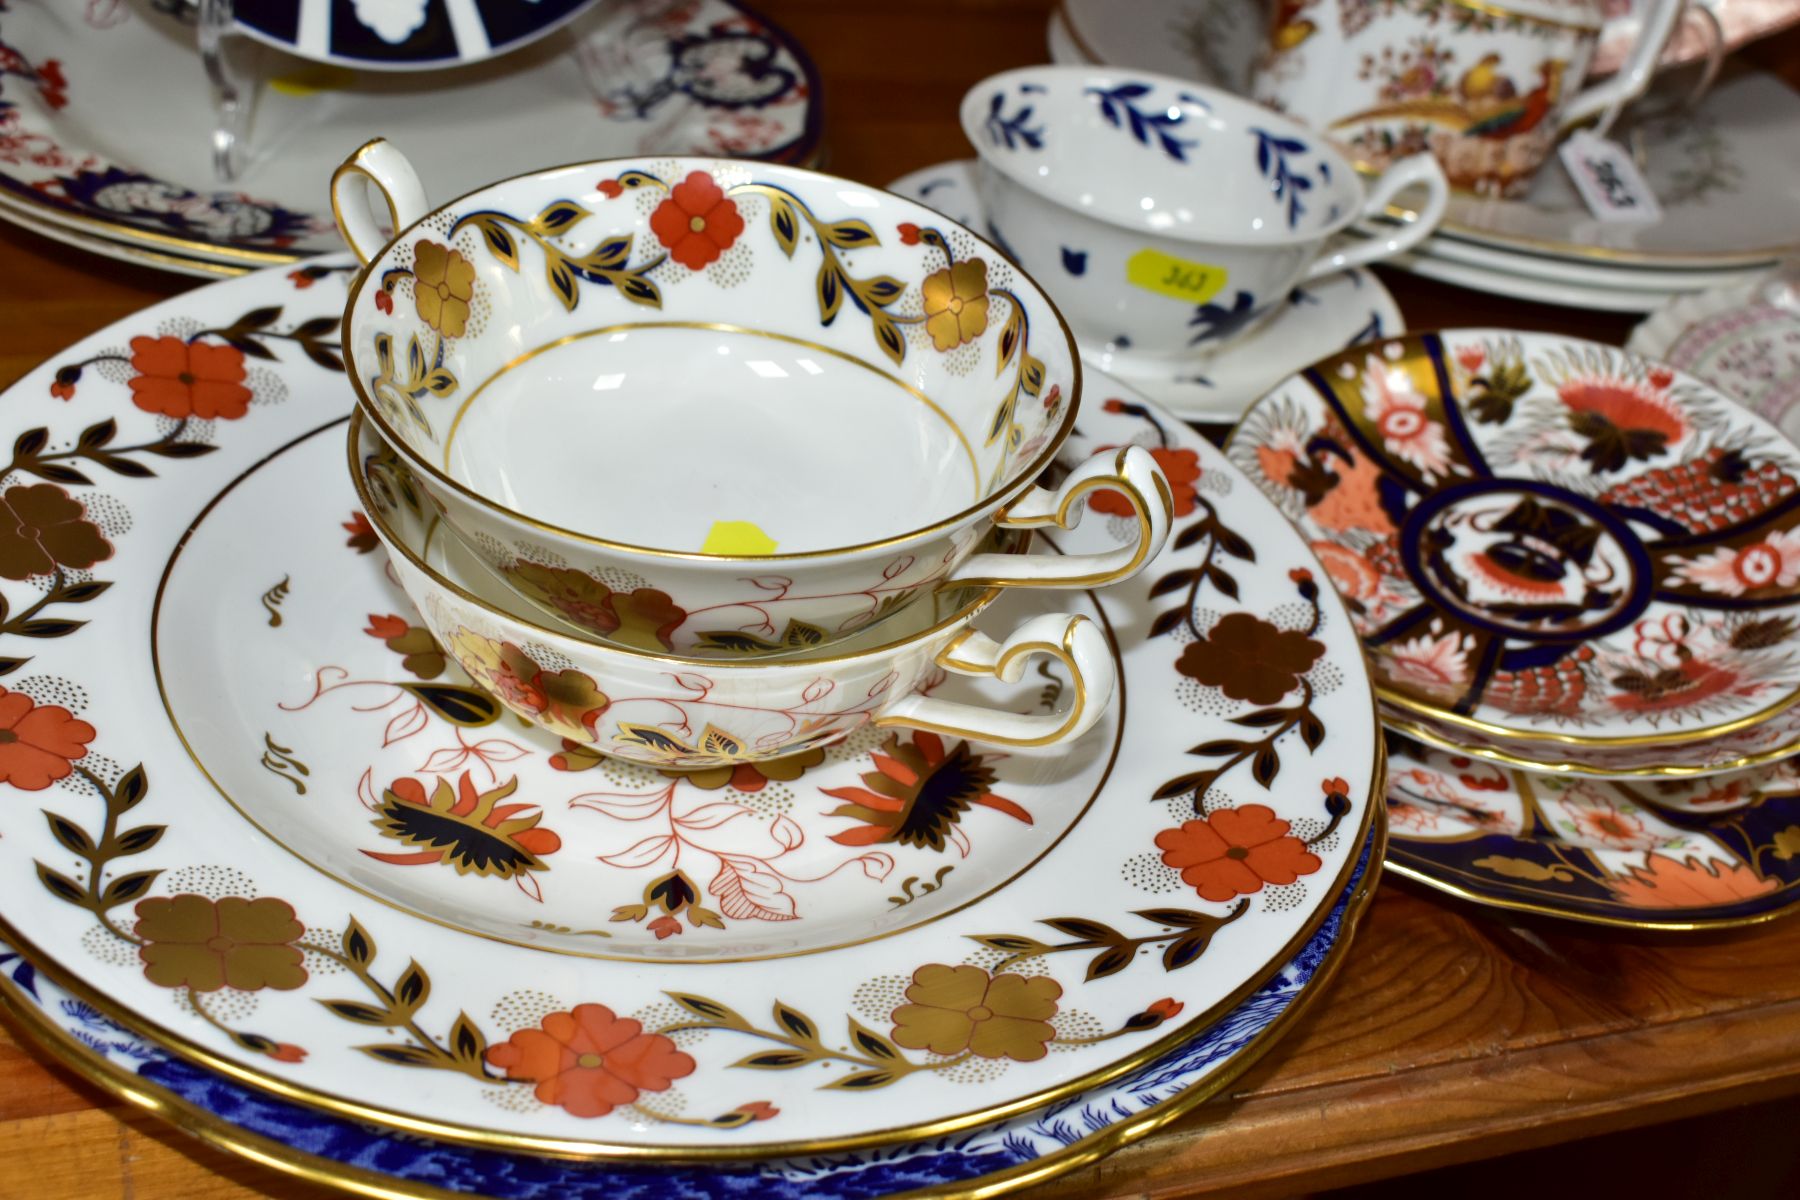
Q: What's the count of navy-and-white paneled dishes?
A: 1